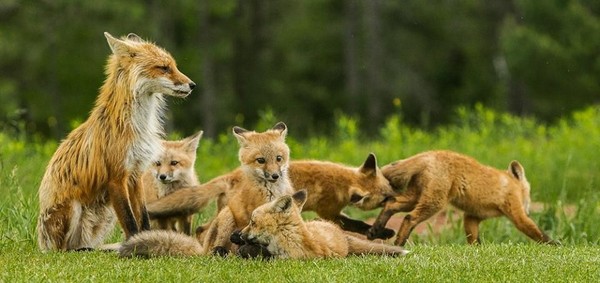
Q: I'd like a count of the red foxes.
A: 6